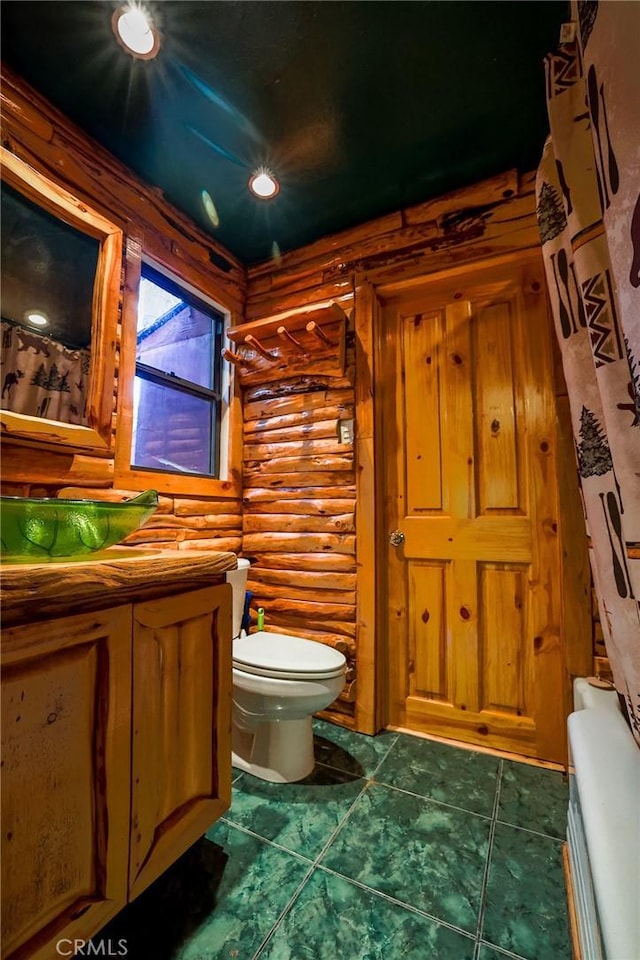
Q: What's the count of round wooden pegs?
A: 4